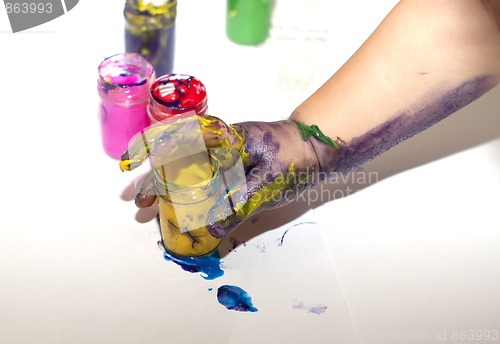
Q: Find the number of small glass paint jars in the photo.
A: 5